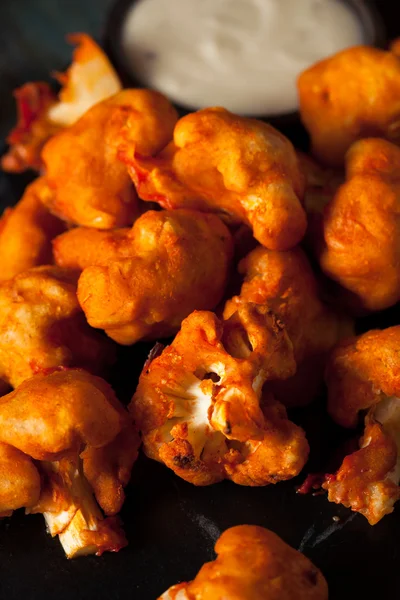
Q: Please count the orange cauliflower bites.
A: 13